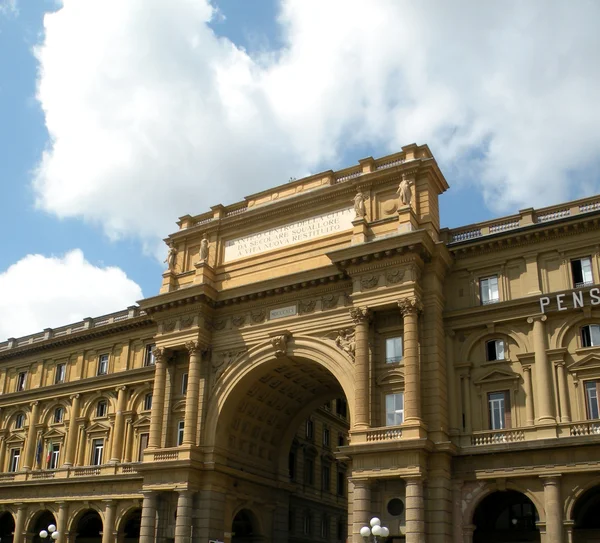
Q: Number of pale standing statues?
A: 4